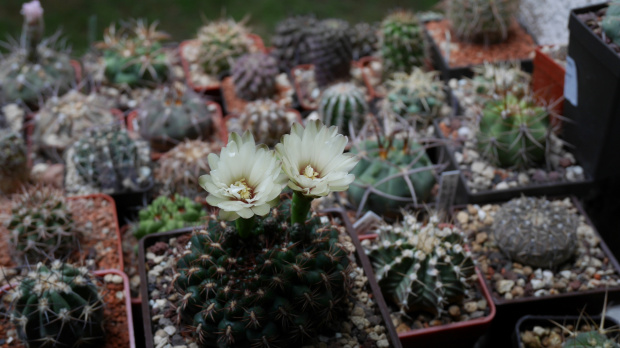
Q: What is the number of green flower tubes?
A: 2